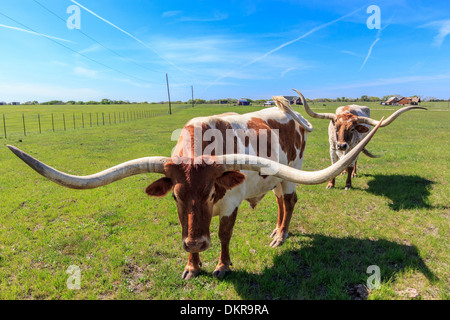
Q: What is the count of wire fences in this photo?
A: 1